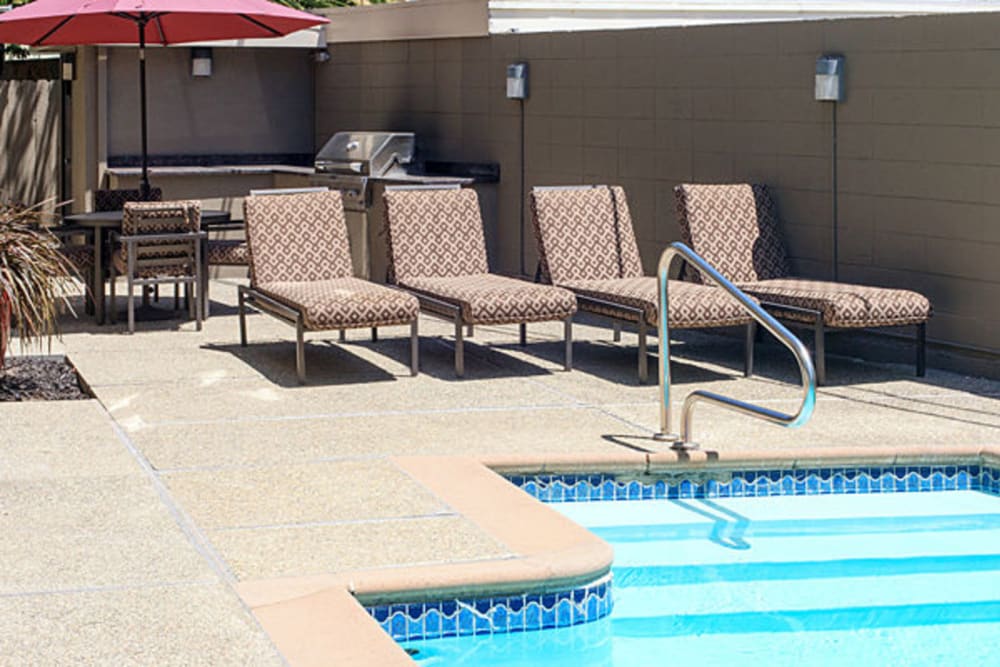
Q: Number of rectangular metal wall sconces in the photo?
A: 3